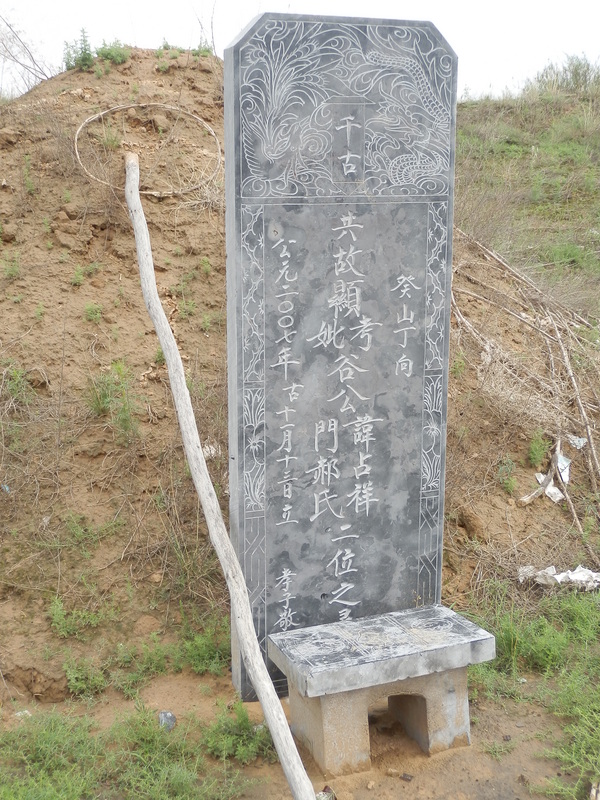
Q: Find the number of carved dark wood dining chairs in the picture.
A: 0